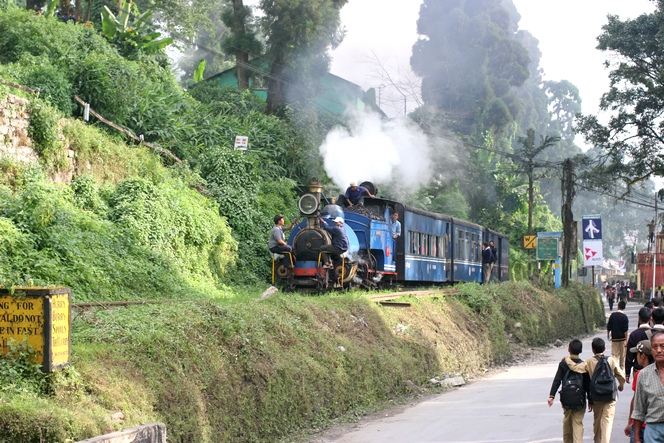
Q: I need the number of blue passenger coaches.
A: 3